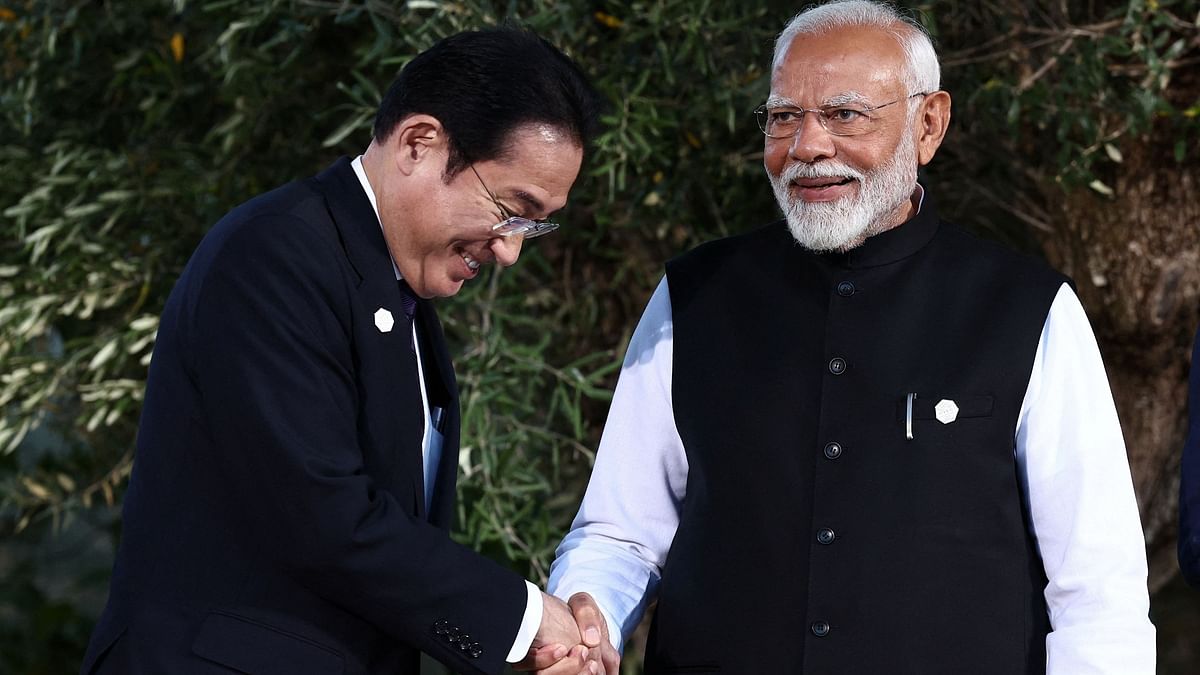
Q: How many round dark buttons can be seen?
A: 9